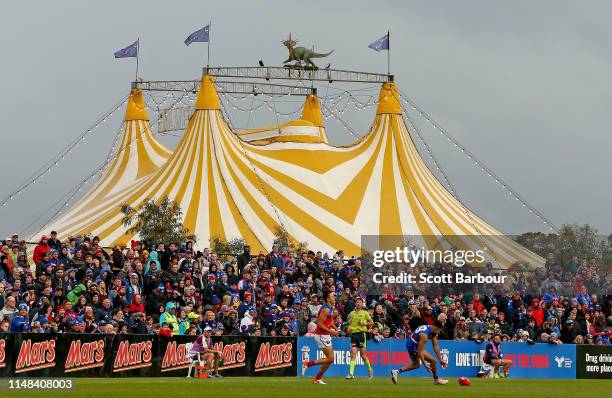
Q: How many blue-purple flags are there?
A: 3